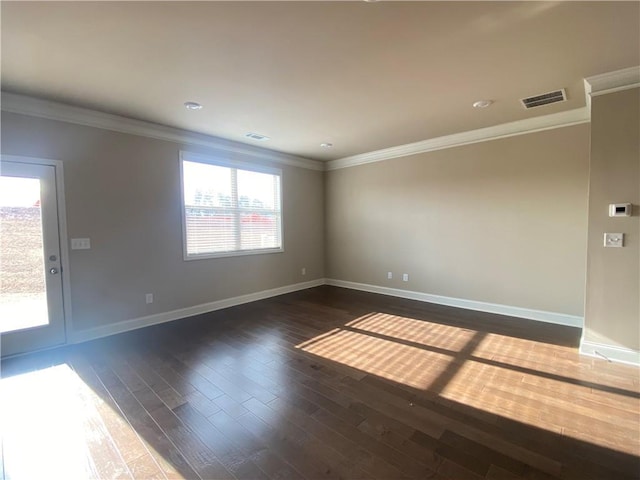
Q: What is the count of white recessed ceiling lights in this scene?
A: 3